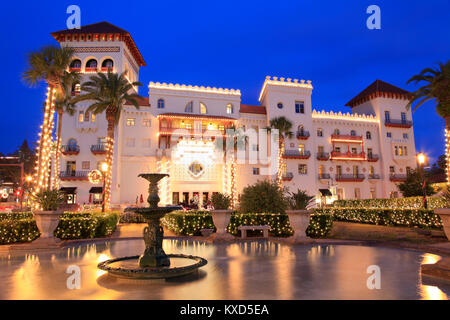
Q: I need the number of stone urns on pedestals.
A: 4